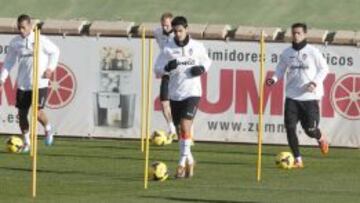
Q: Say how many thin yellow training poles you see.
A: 5